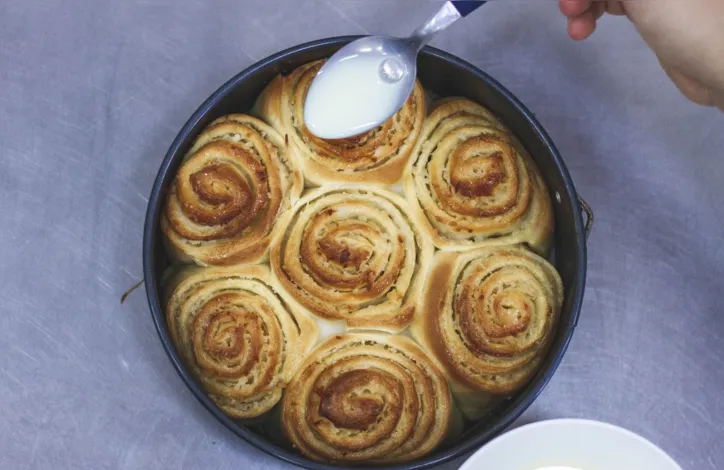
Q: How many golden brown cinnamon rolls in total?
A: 7